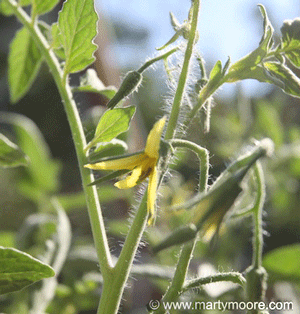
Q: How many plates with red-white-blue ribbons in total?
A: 0